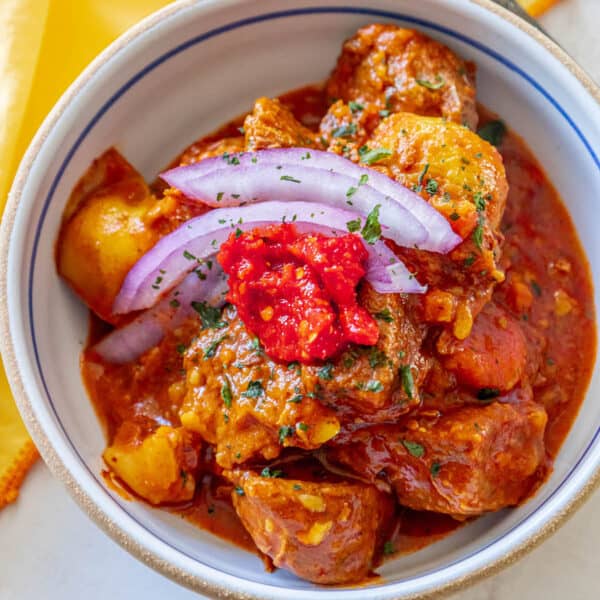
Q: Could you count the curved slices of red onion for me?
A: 3